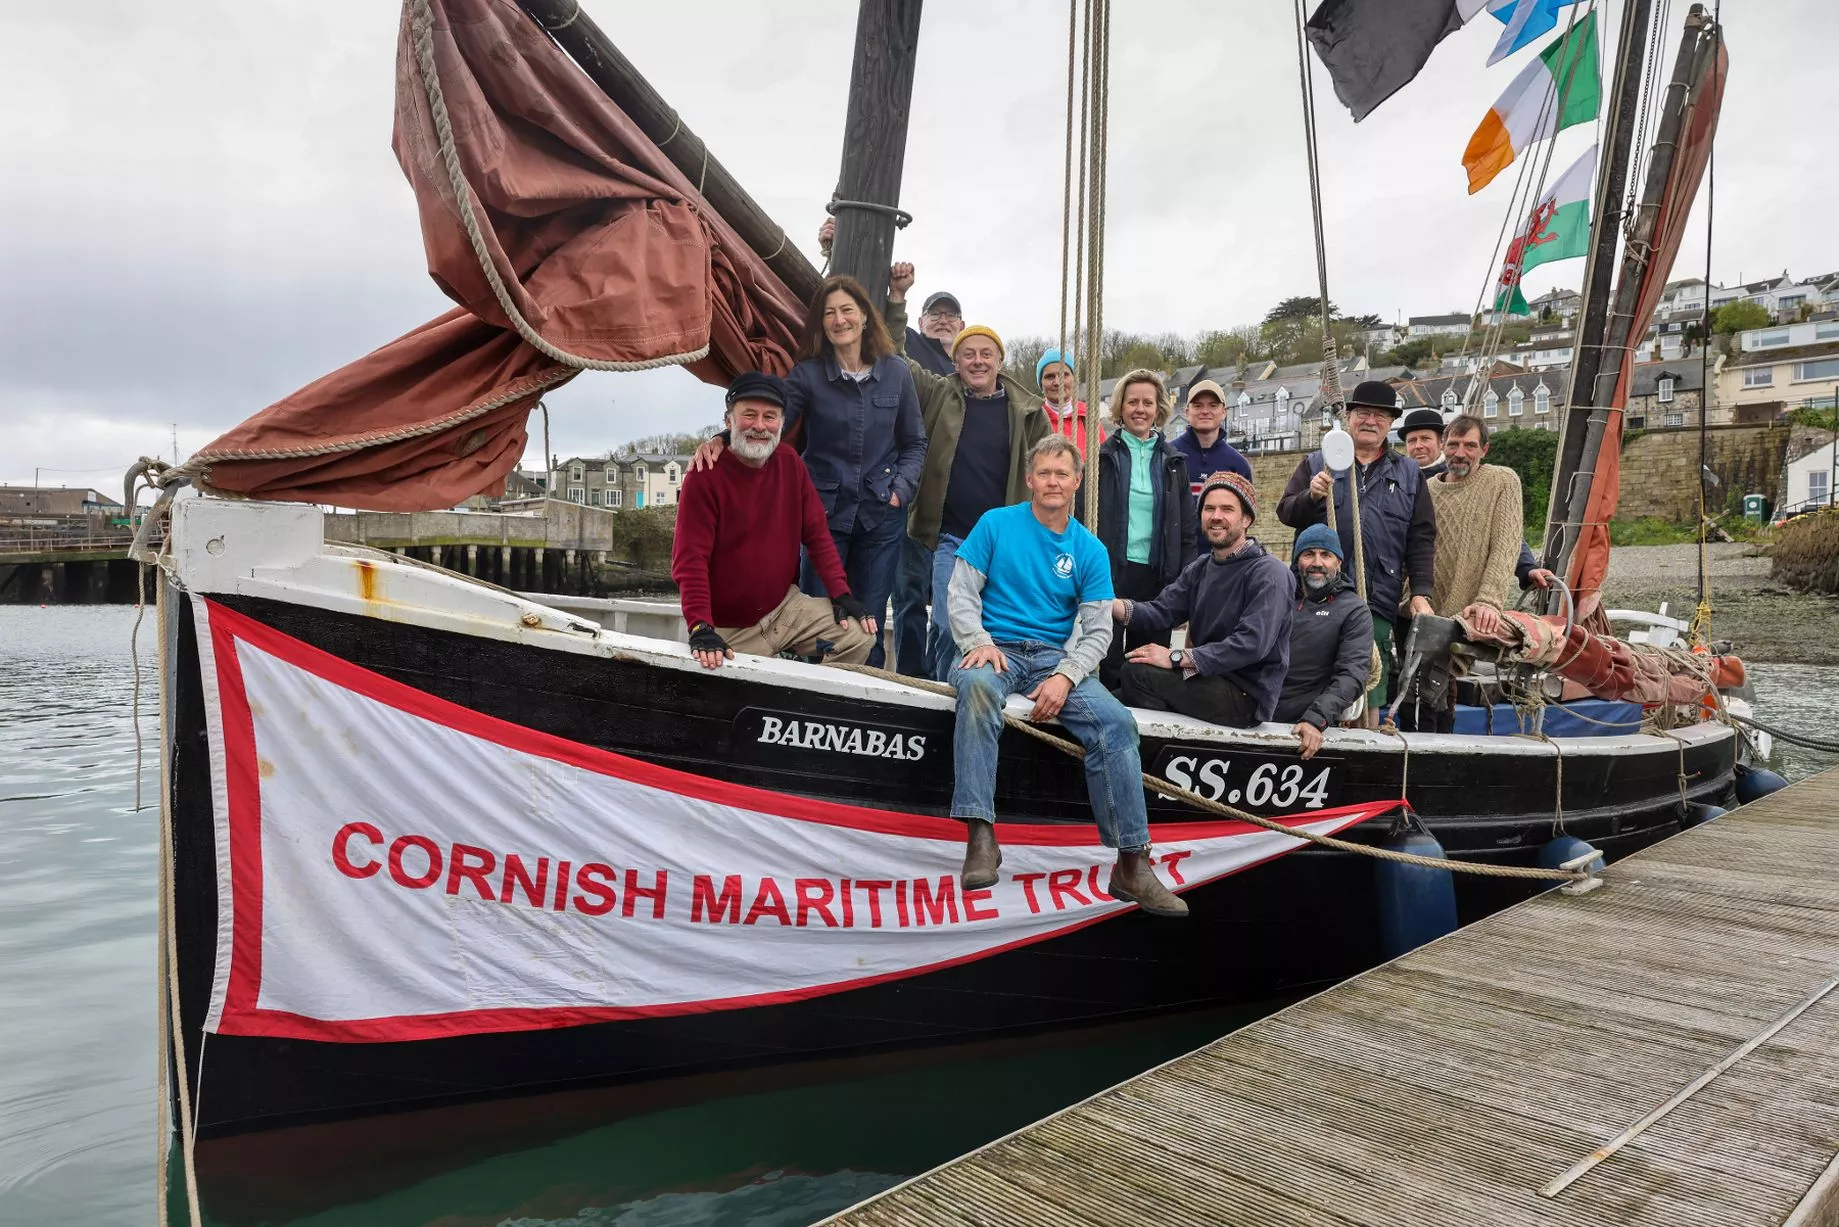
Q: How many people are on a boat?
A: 13